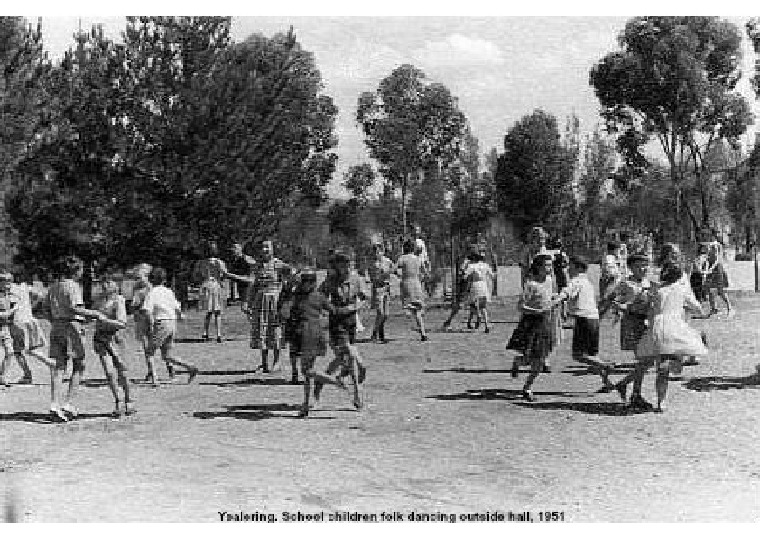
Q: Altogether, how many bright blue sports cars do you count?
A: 0